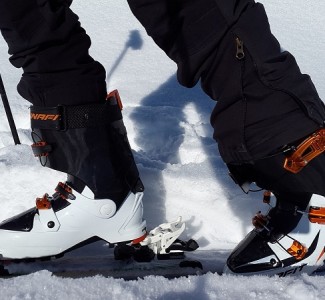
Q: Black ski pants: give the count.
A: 1